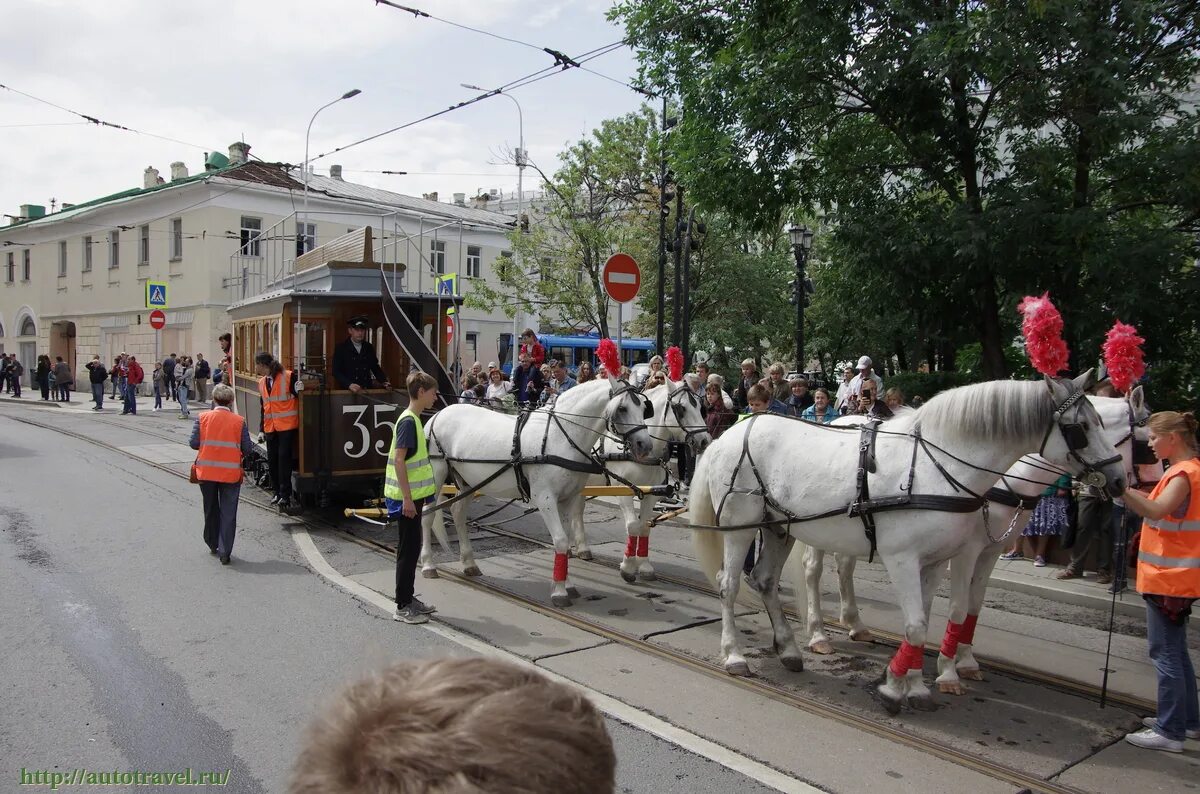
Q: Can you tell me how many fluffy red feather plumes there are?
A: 4